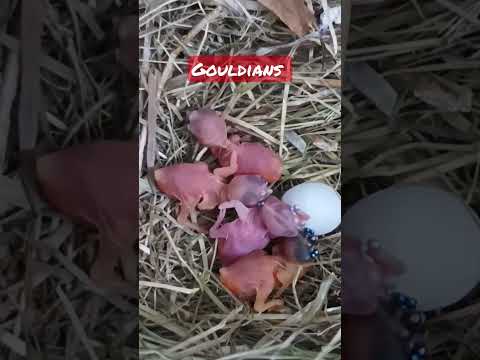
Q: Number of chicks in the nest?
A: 4